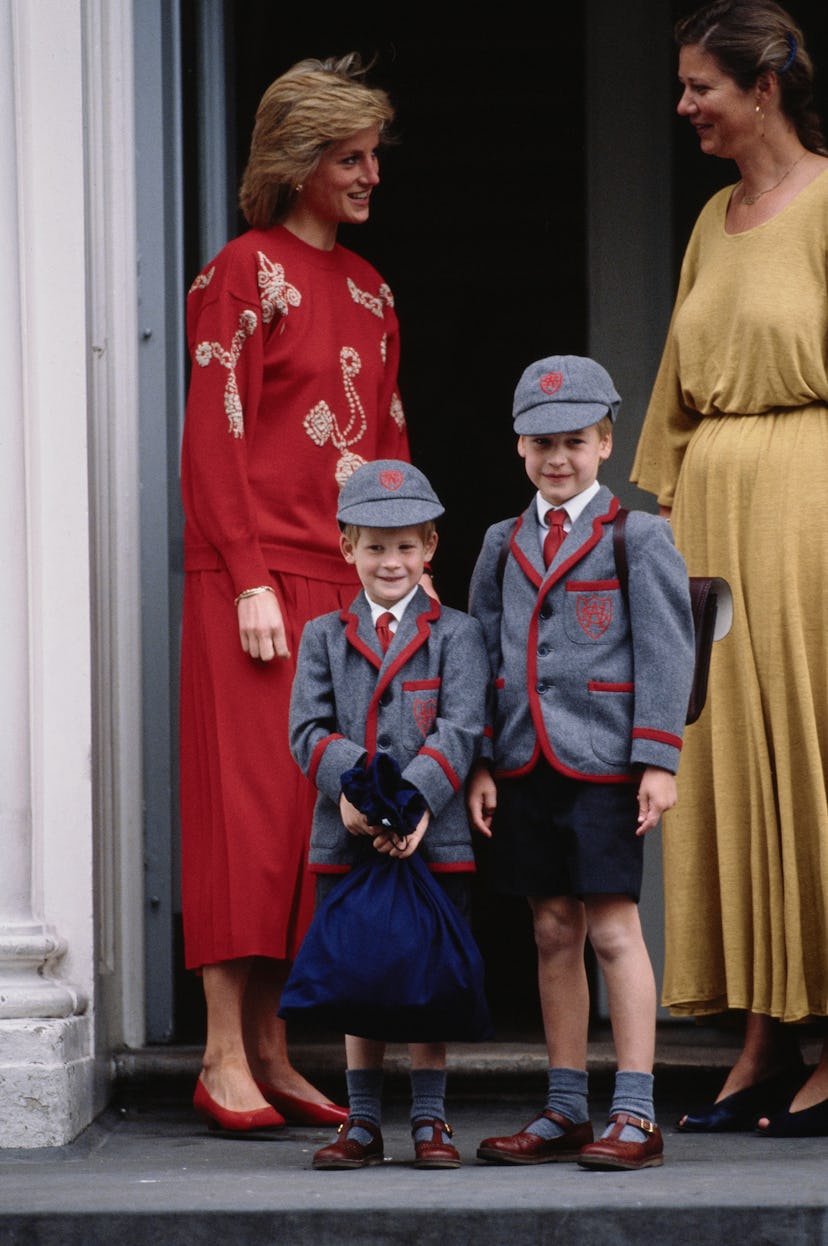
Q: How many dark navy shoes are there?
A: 2